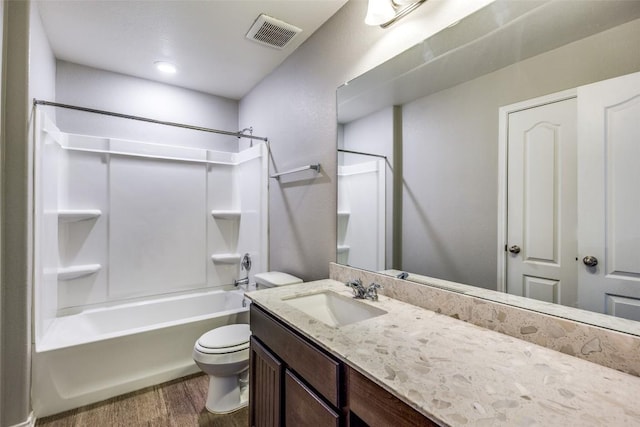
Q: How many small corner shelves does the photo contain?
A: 4